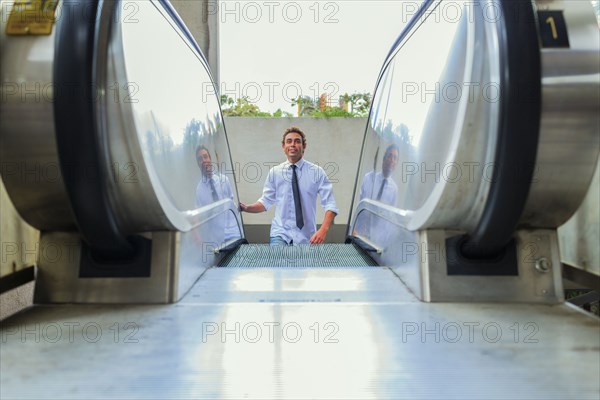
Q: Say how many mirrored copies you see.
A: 2